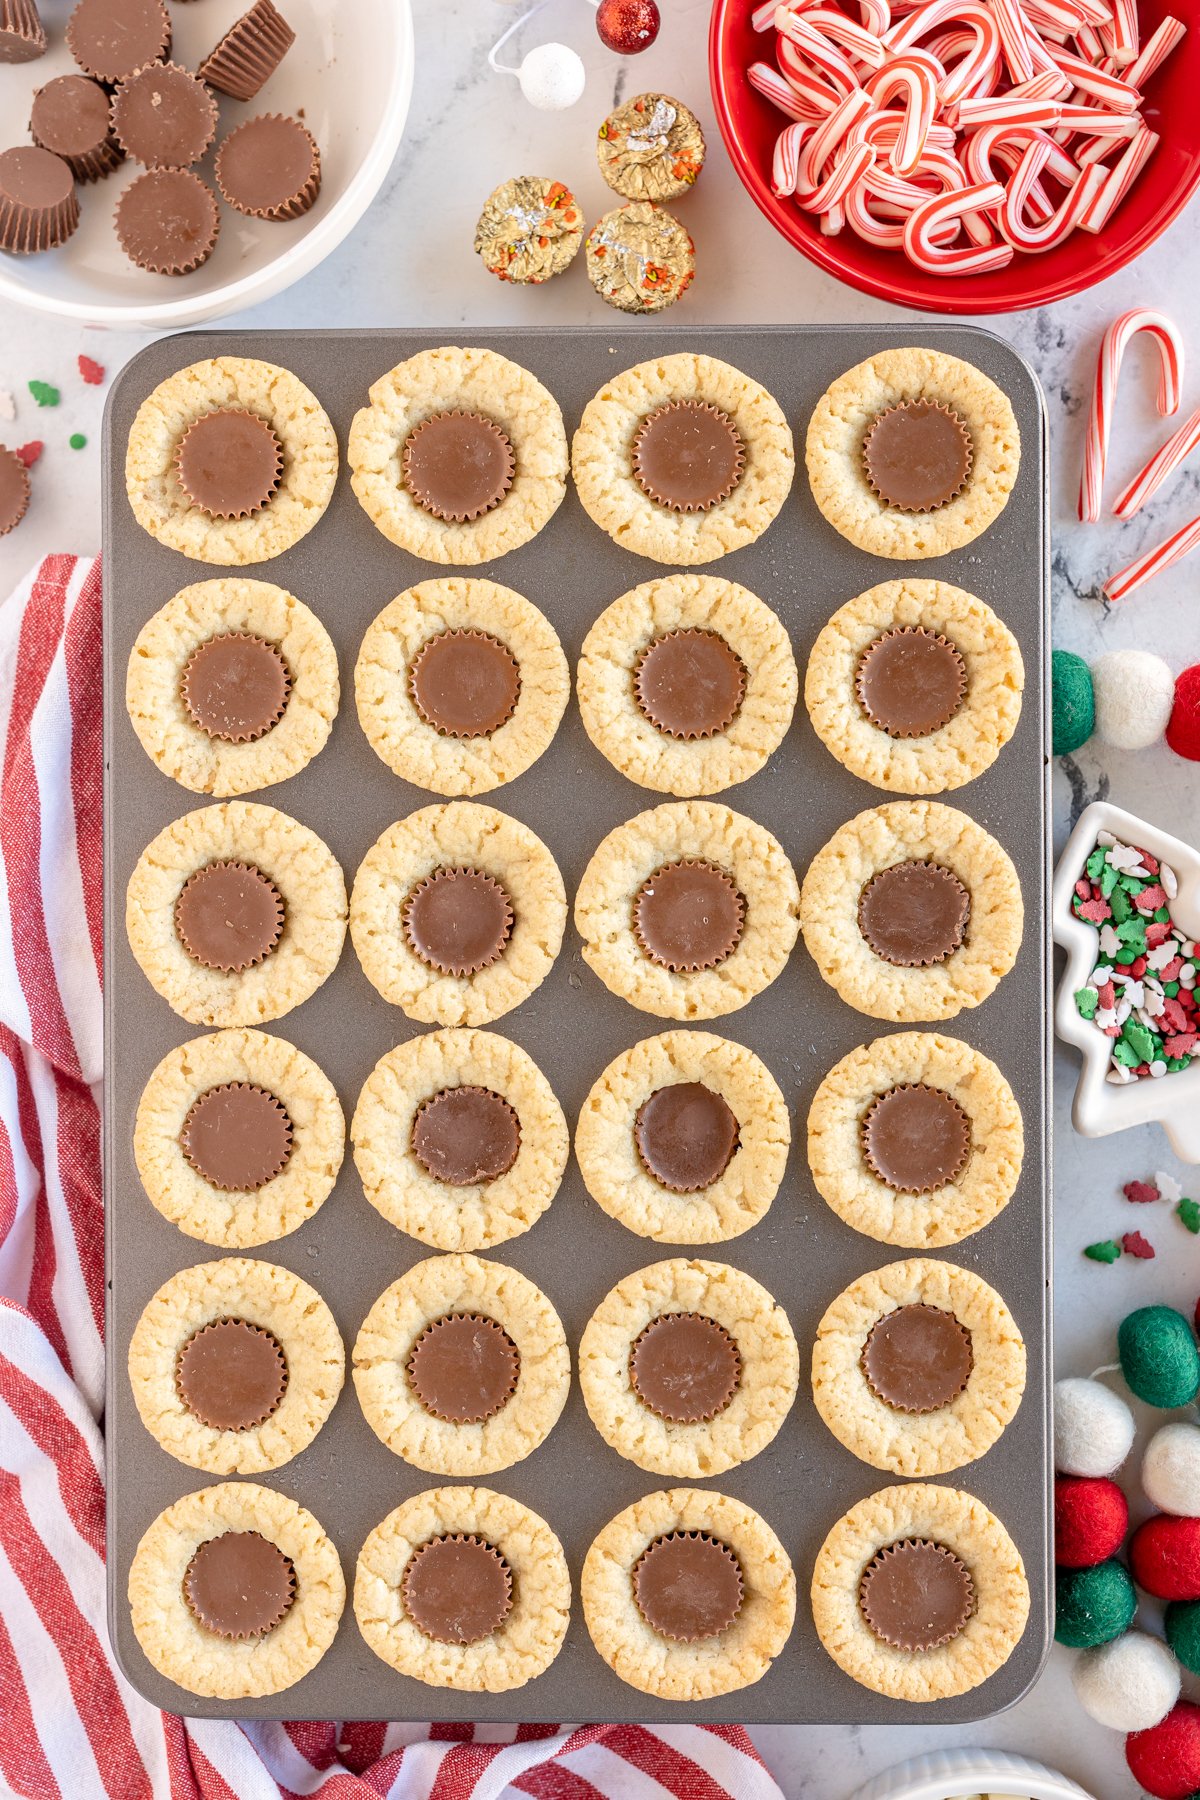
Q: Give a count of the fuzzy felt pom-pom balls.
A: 12